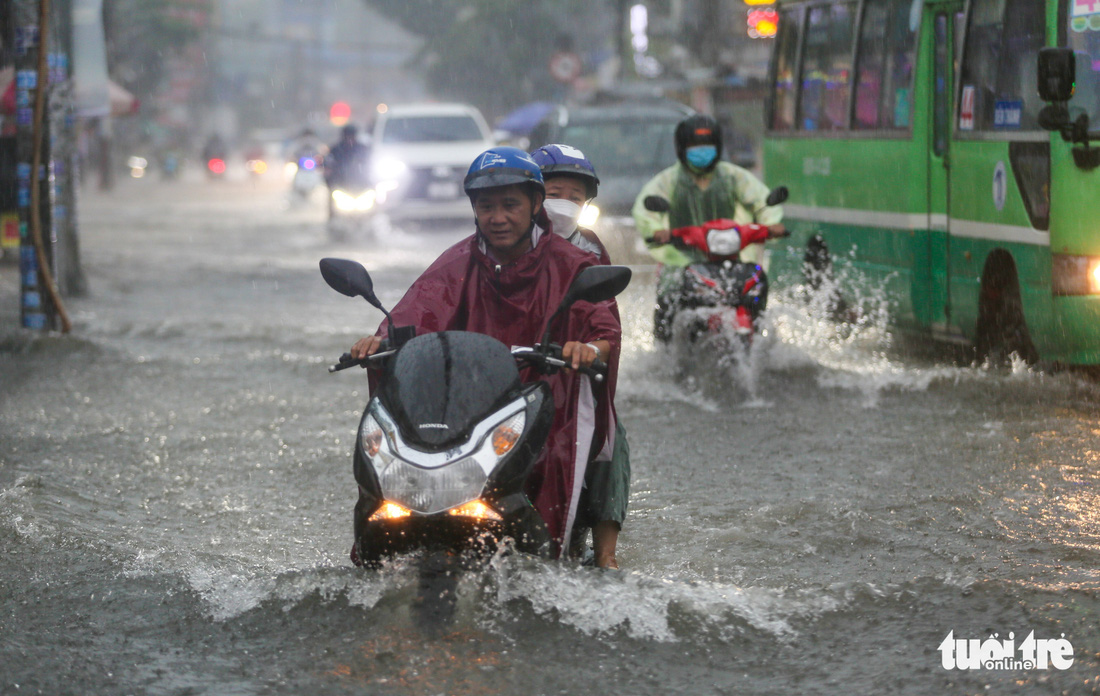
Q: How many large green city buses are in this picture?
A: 1